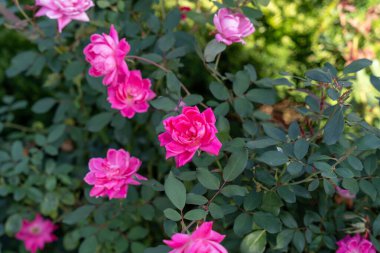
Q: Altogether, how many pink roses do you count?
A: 9